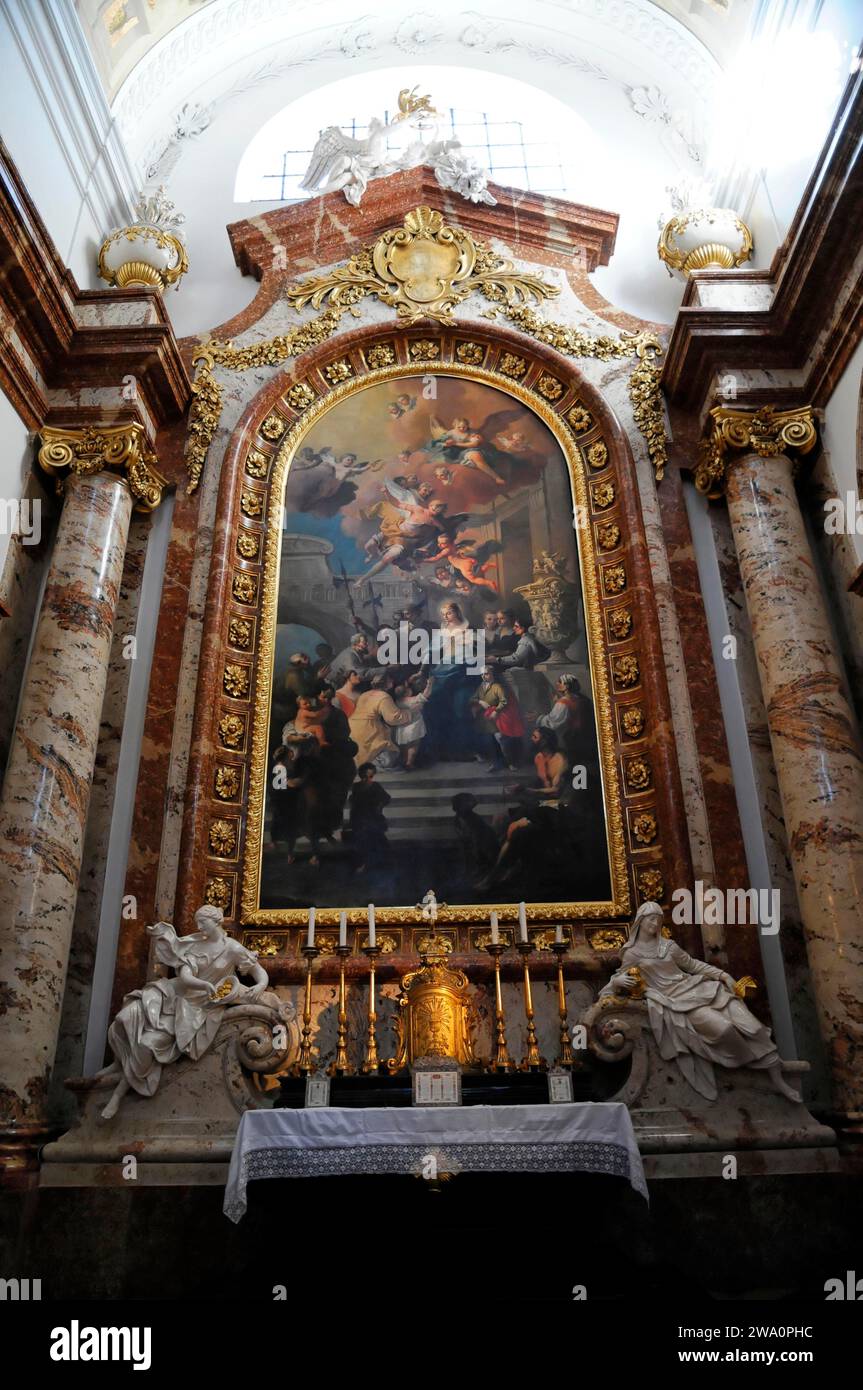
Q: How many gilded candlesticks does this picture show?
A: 6